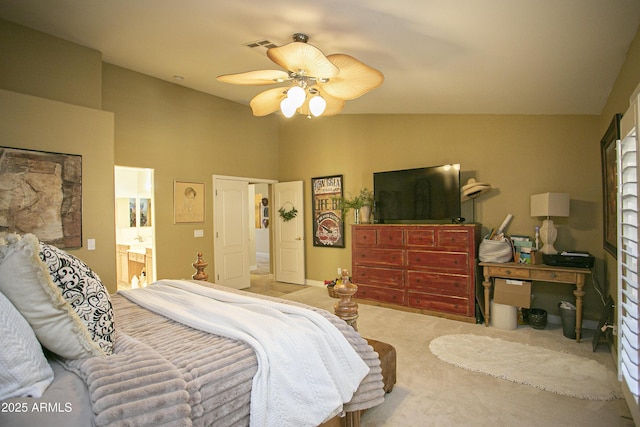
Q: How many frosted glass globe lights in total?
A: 3